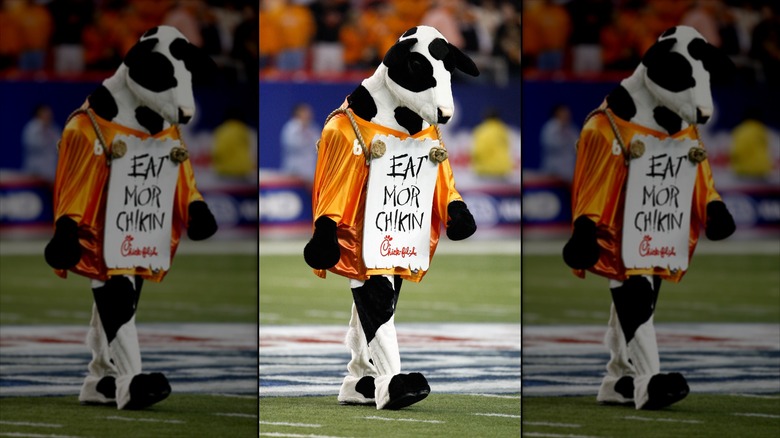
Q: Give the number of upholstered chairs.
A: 0